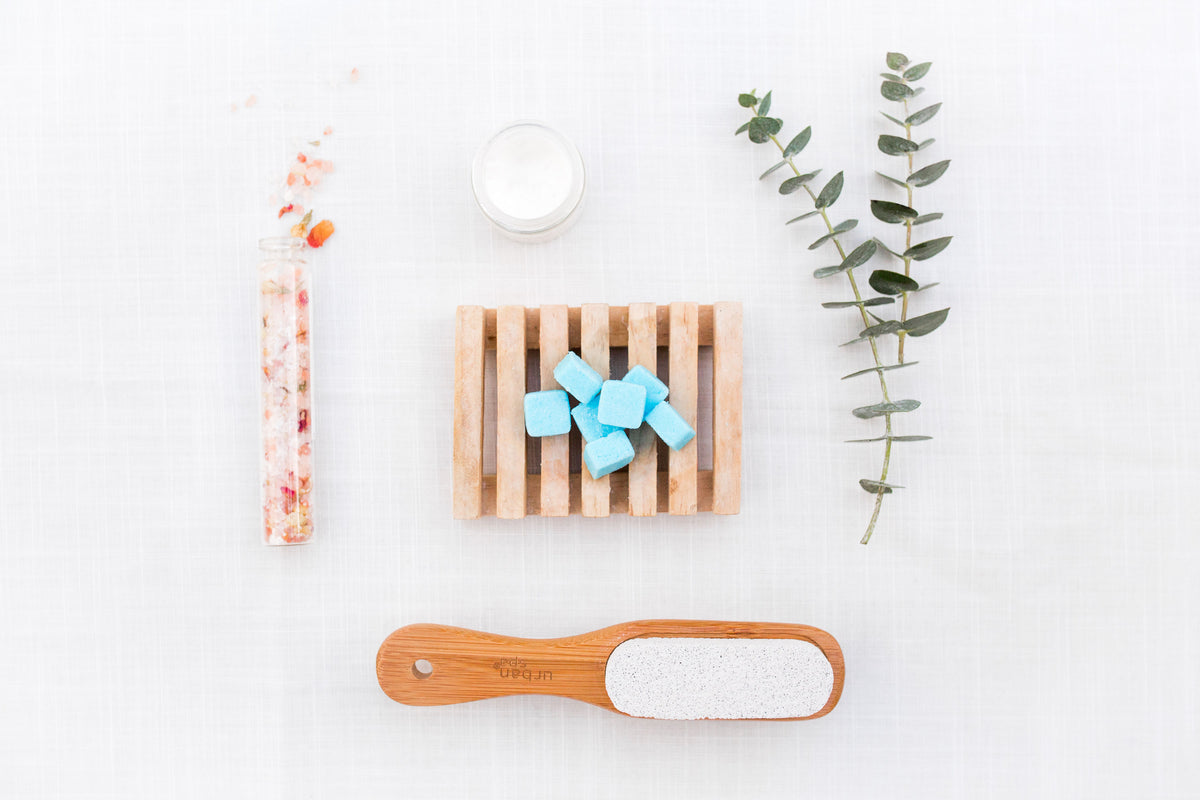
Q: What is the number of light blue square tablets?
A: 7